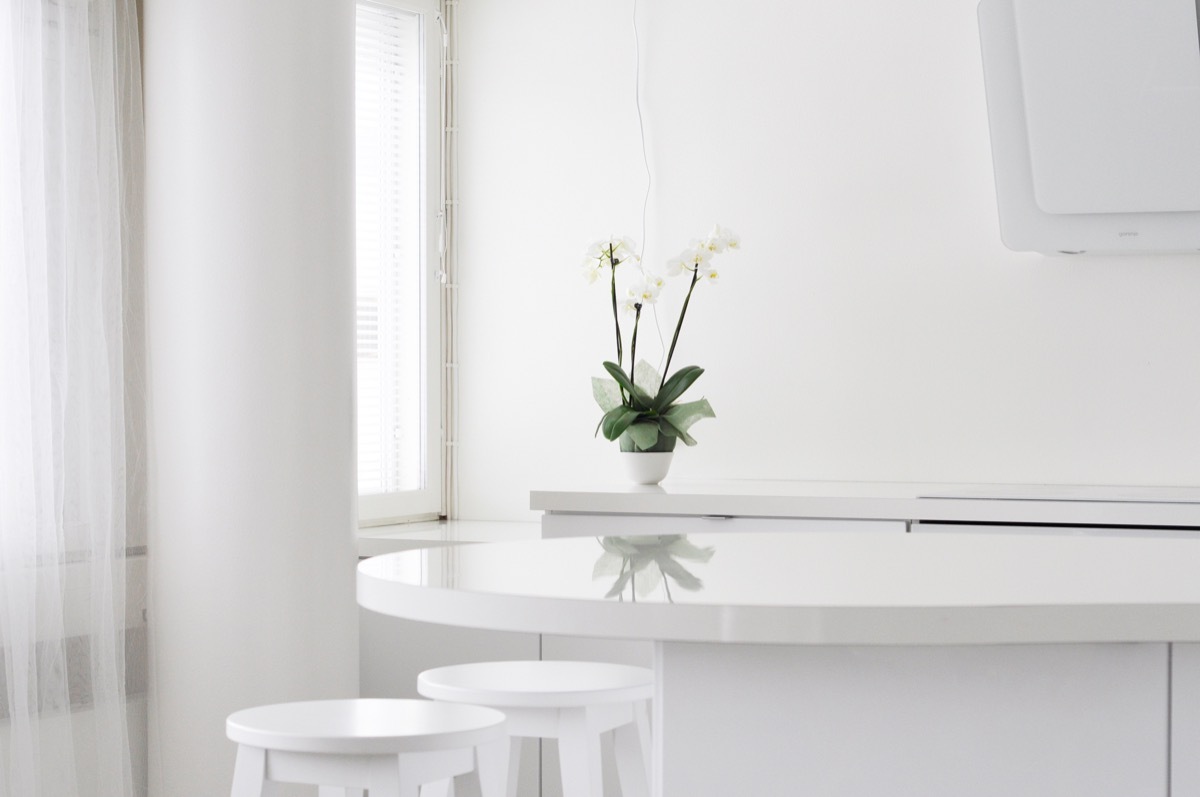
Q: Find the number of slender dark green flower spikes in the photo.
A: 3